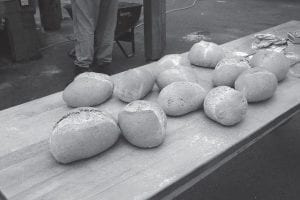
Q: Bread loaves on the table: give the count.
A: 12